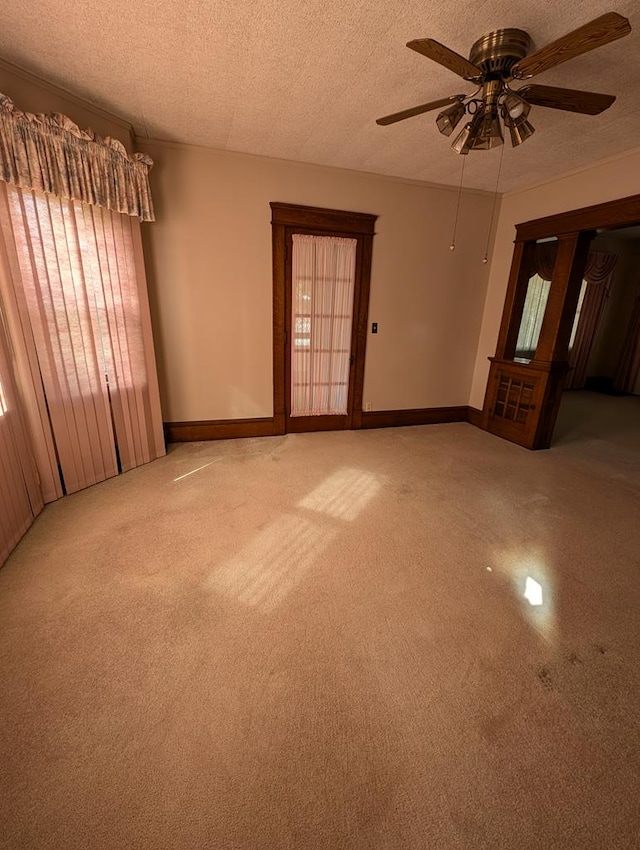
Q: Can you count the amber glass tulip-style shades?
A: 5